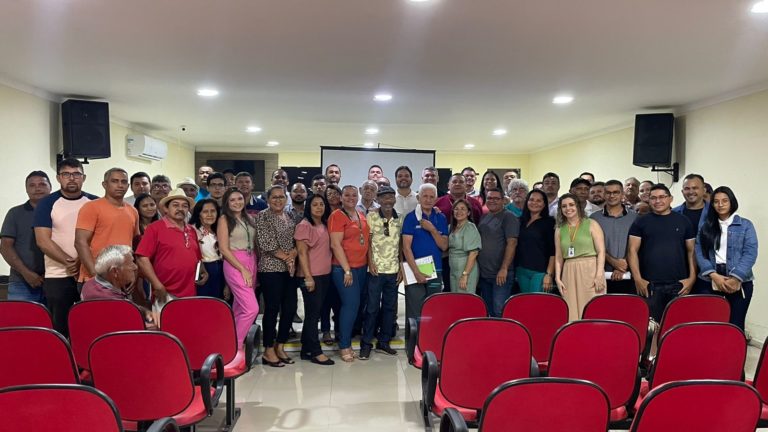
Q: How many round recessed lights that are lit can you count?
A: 11